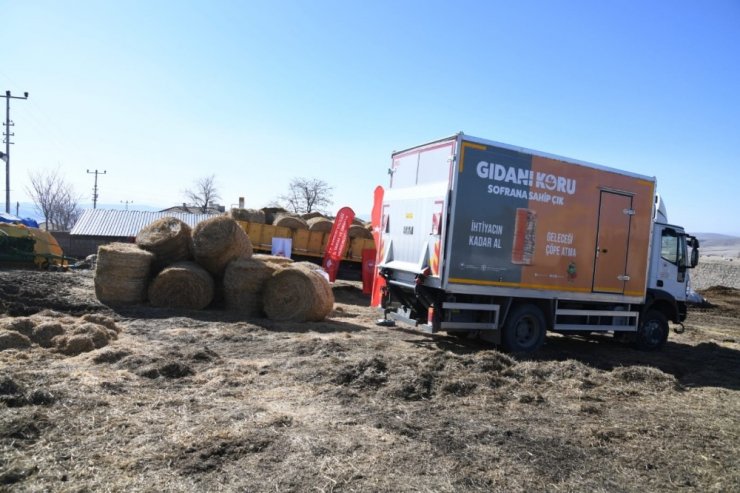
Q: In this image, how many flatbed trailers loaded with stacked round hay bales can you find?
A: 1